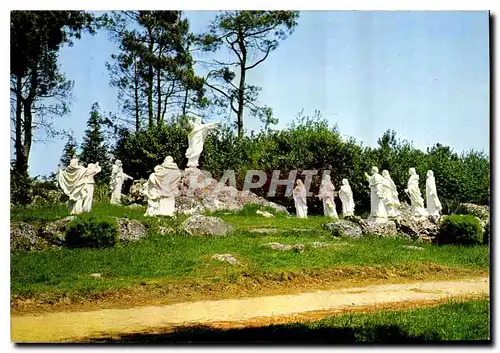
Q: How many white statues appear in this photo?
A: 12